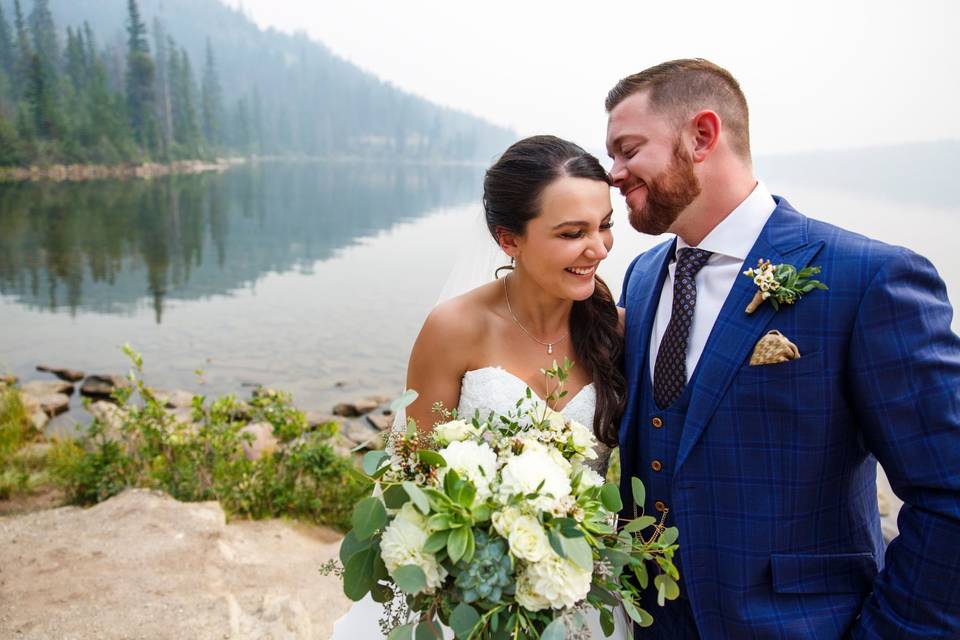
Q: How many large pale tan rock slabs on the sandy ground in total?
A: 1